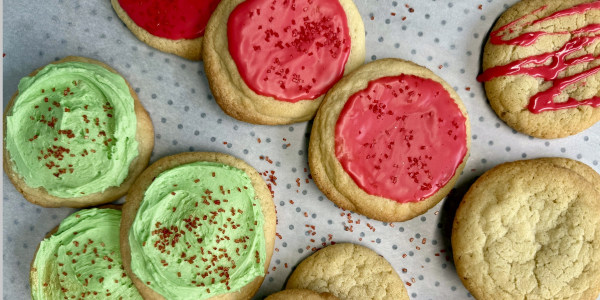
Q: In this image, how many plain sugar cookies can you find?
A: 3